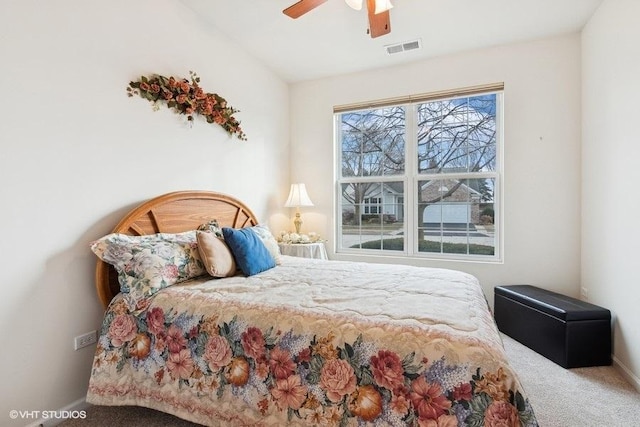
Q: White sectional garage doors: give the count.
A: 1